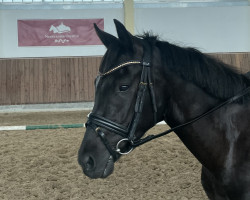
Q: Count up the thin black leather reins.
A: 1